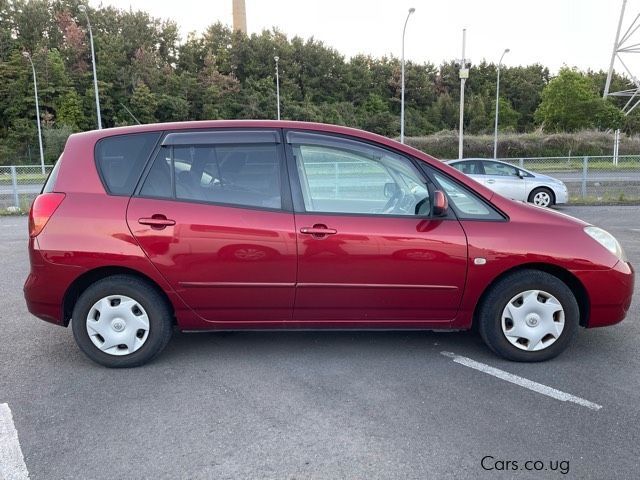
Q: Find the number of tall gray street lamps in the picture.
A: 5